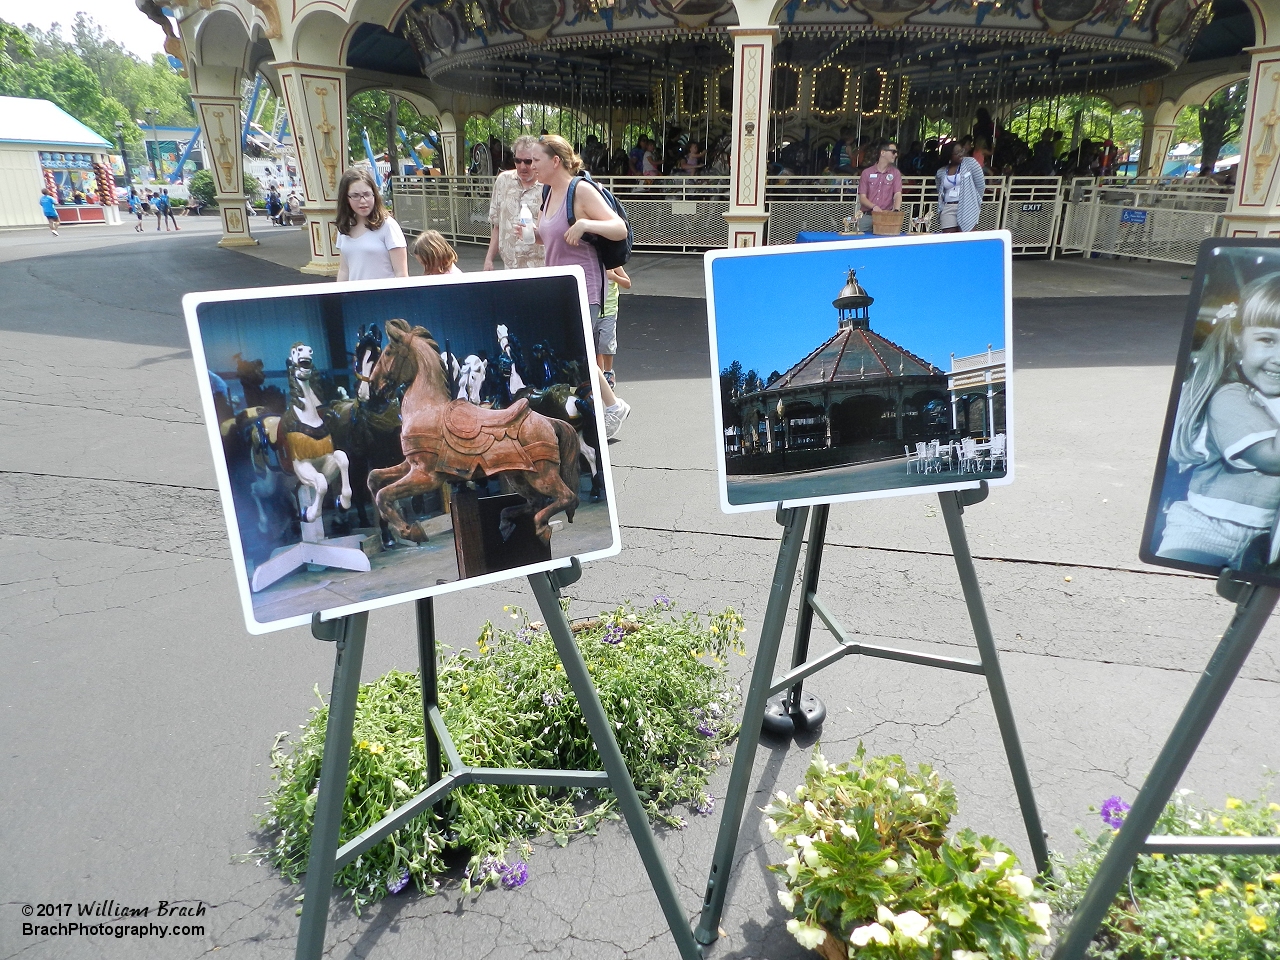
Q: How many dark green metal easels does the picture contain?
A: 3